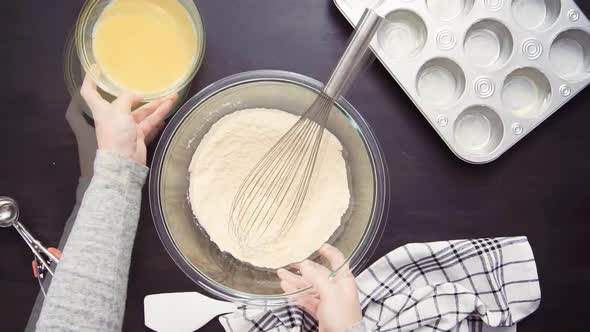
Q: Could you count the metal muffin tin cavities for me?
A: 8